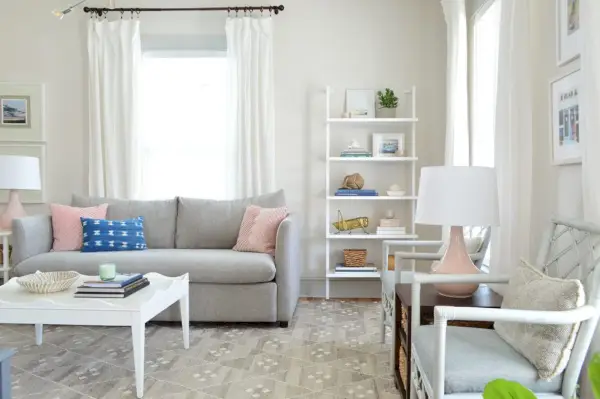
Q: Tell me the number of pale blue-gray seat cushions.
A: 2